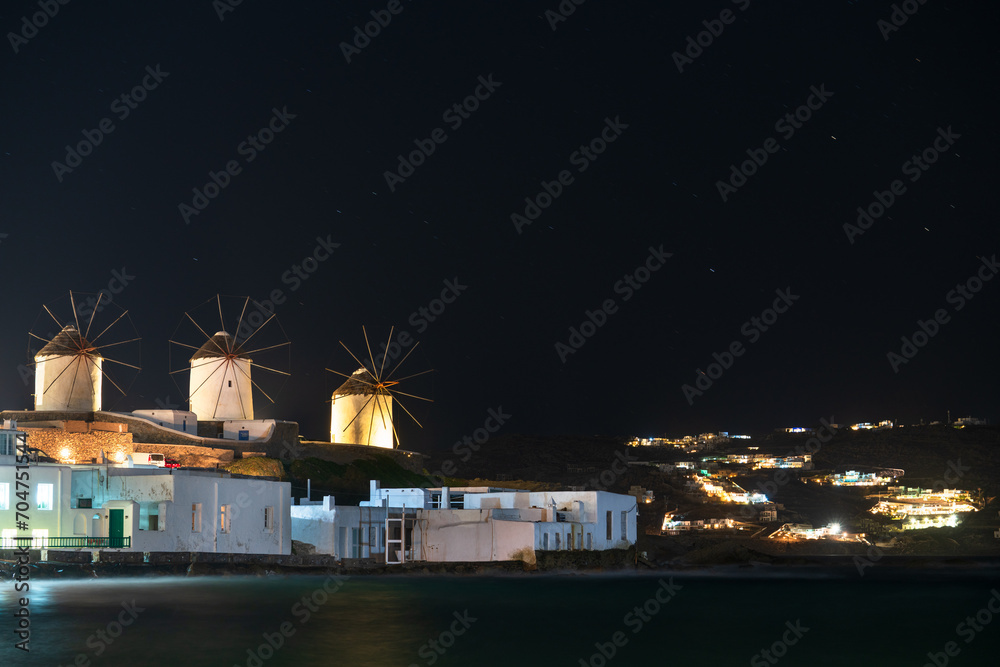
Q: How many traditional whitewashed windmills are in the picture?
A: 3